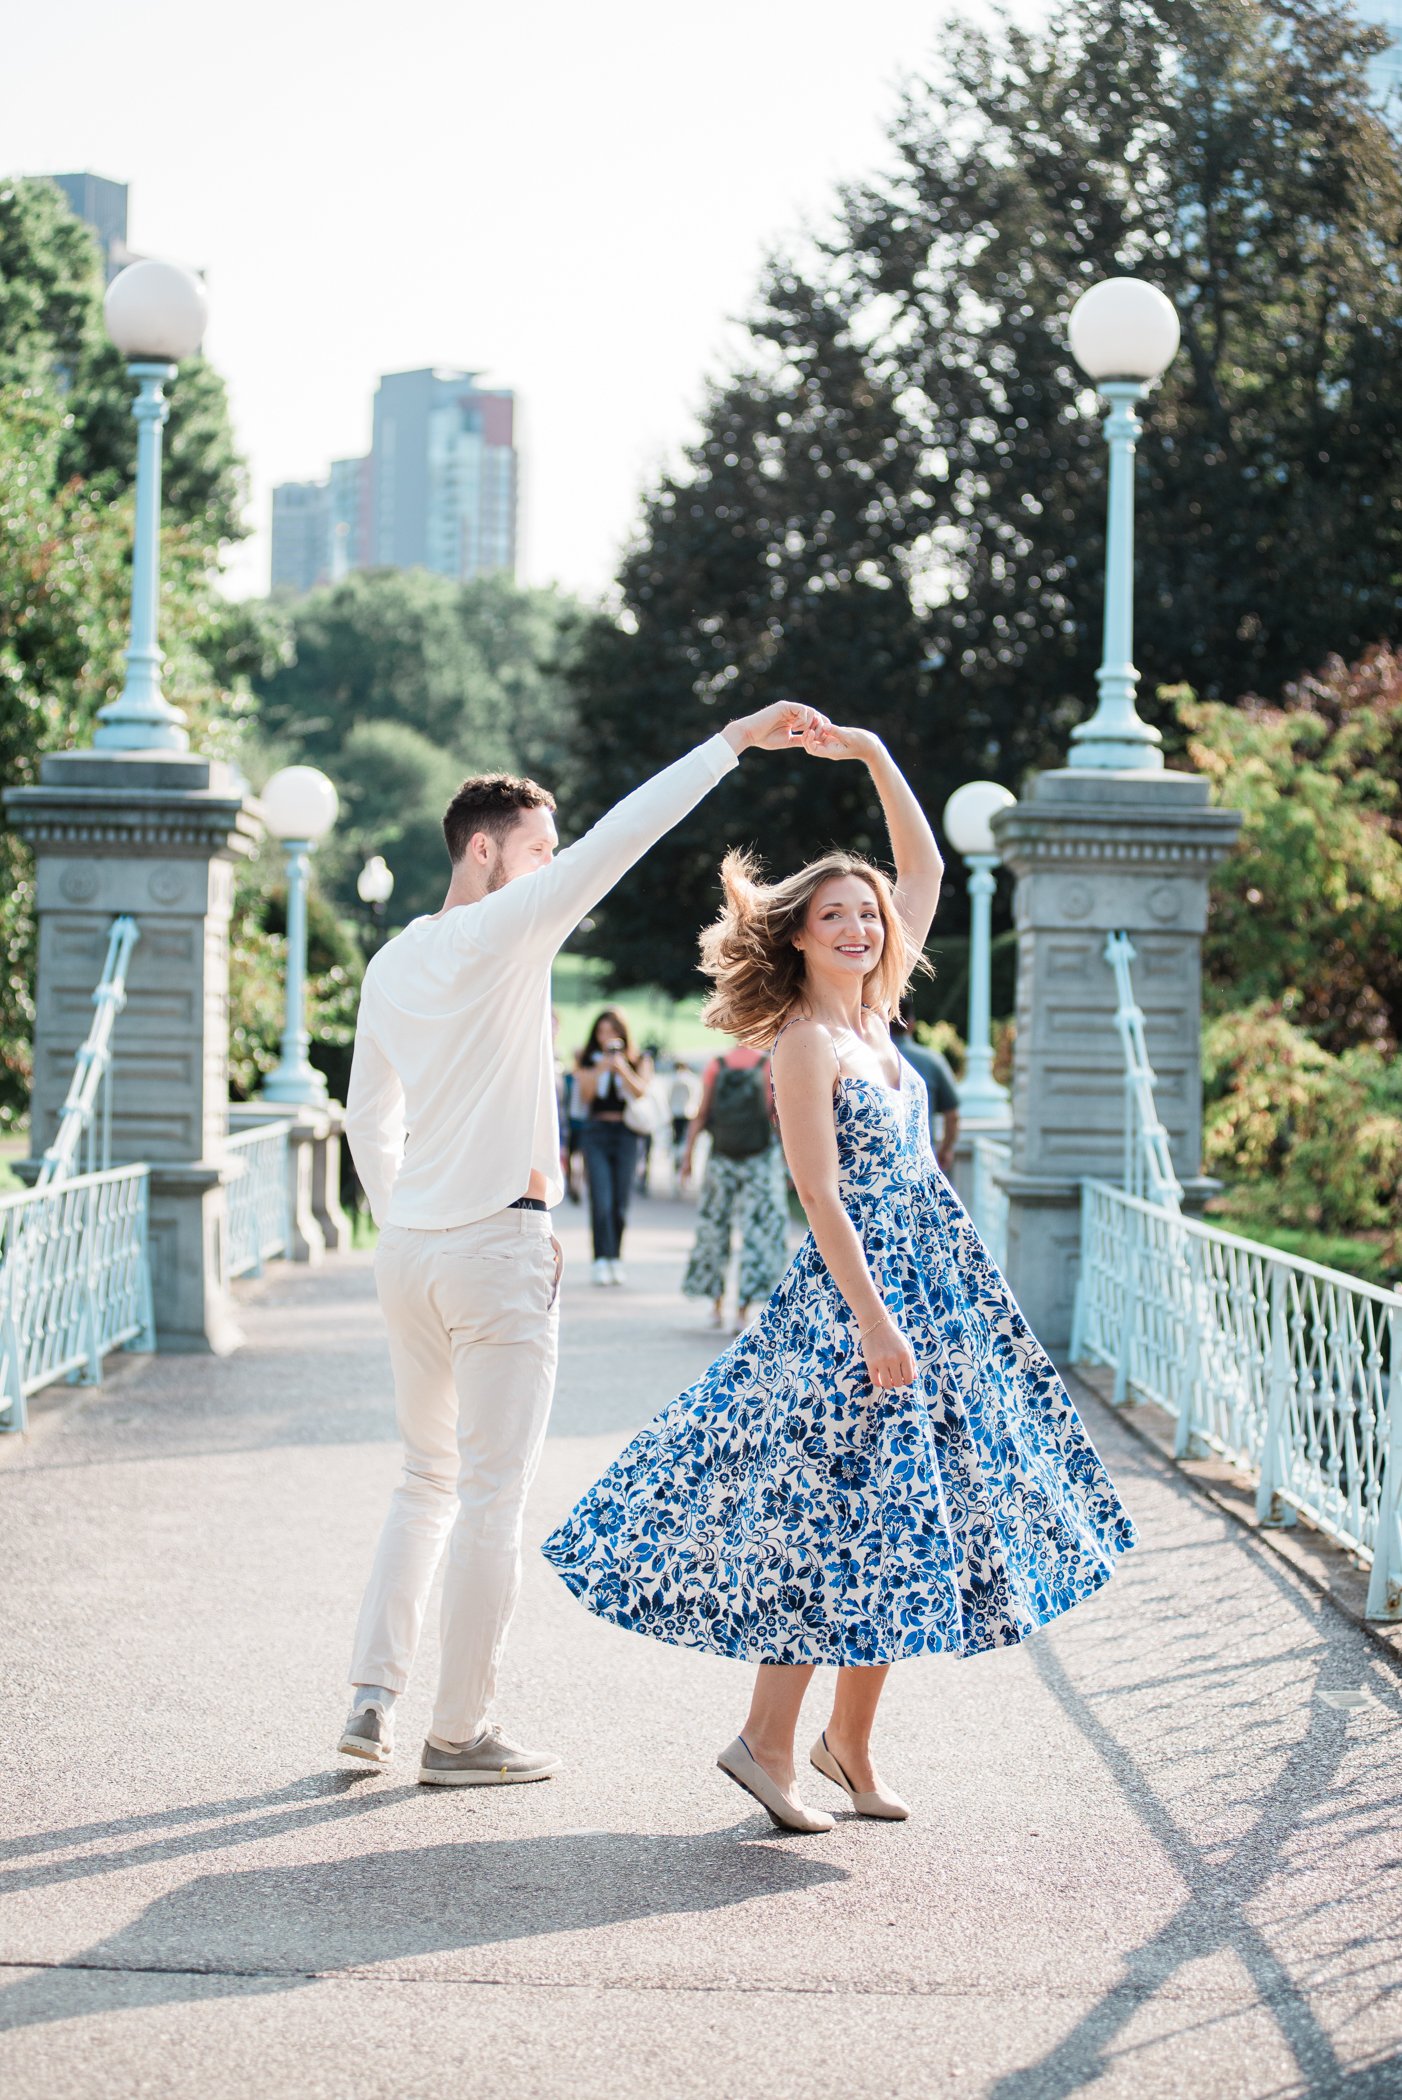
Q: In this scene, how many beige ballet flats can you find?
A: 2